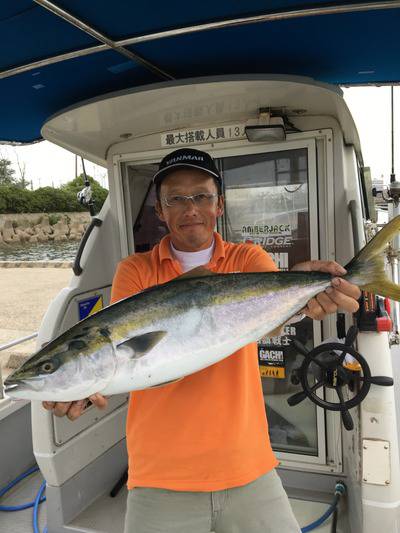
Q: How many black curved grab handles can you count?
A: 1